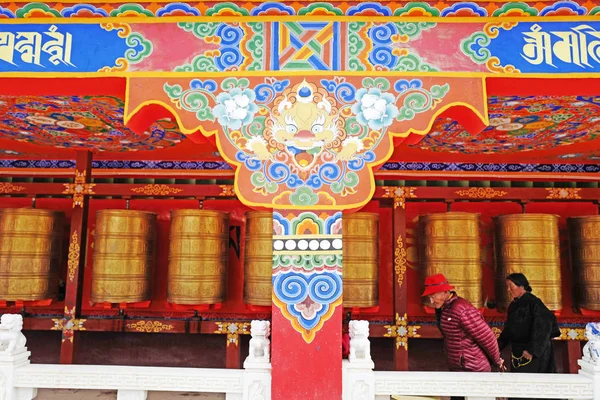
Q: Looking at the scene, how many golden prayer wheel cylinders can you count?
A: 8